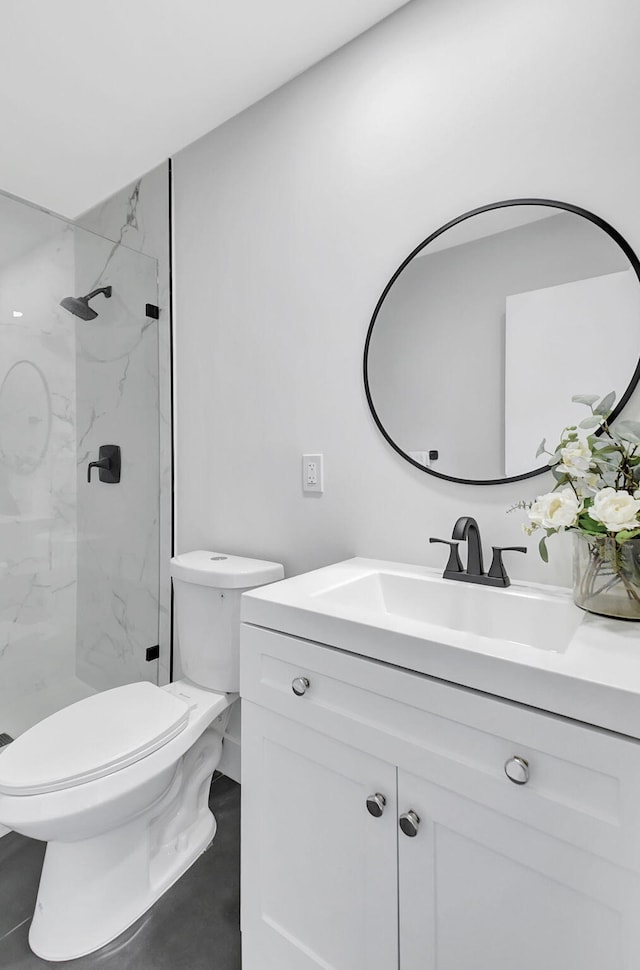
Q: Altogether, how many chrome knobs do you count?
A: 4